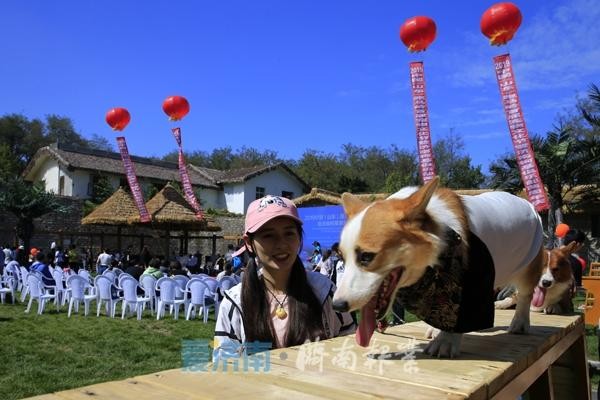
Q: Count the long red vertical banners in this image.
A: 4